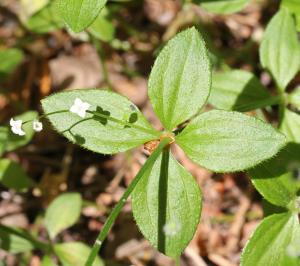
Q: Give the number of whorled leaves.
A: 4